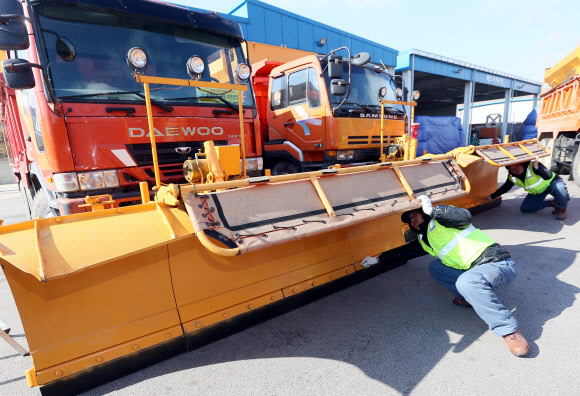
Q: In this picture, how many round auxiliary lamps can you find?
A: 6